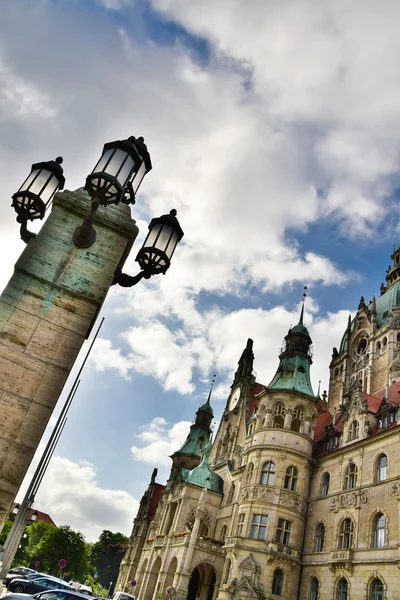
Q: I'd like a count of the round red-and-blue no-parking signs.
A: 3